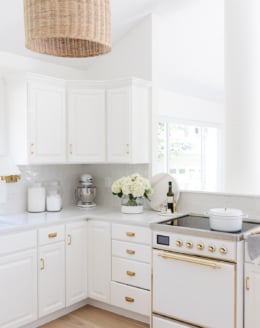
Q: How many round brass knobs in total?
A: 5